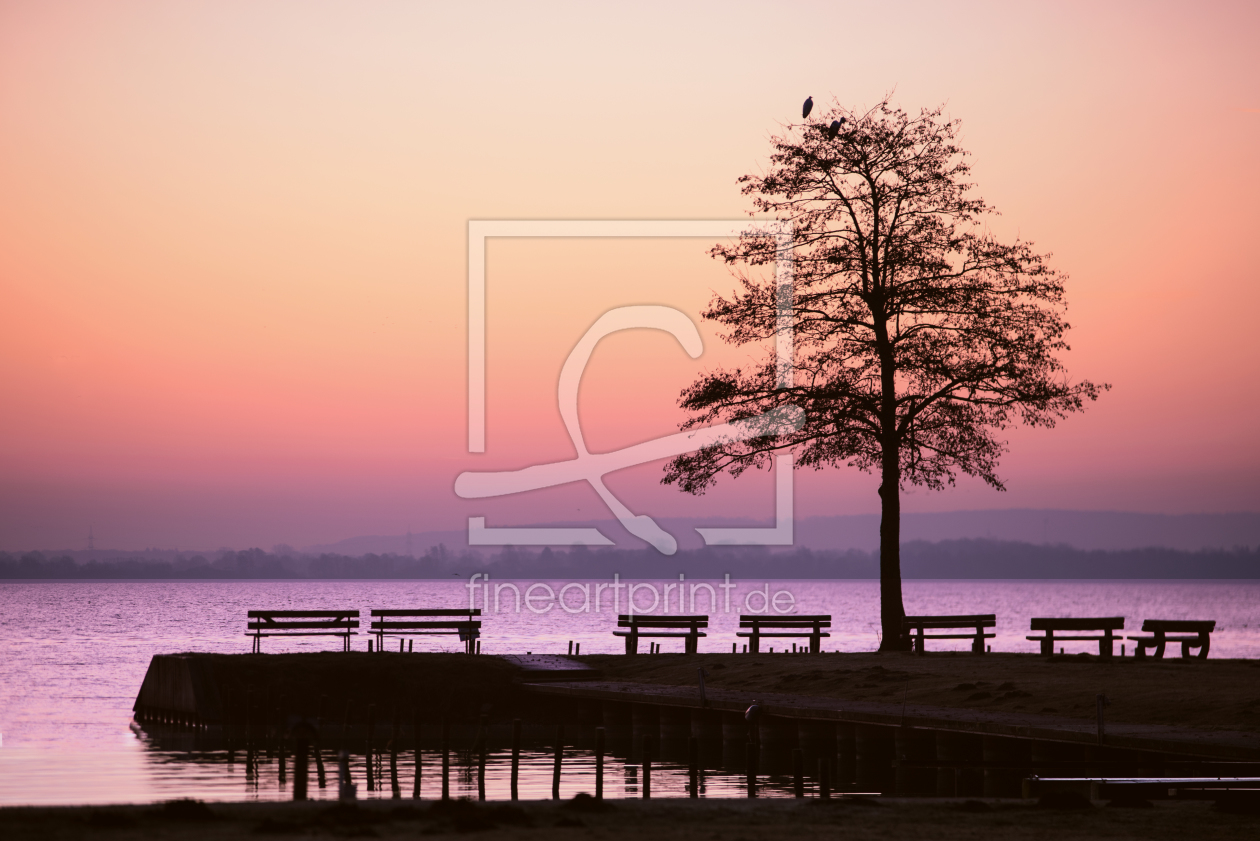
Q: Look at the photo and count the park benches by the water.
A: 7